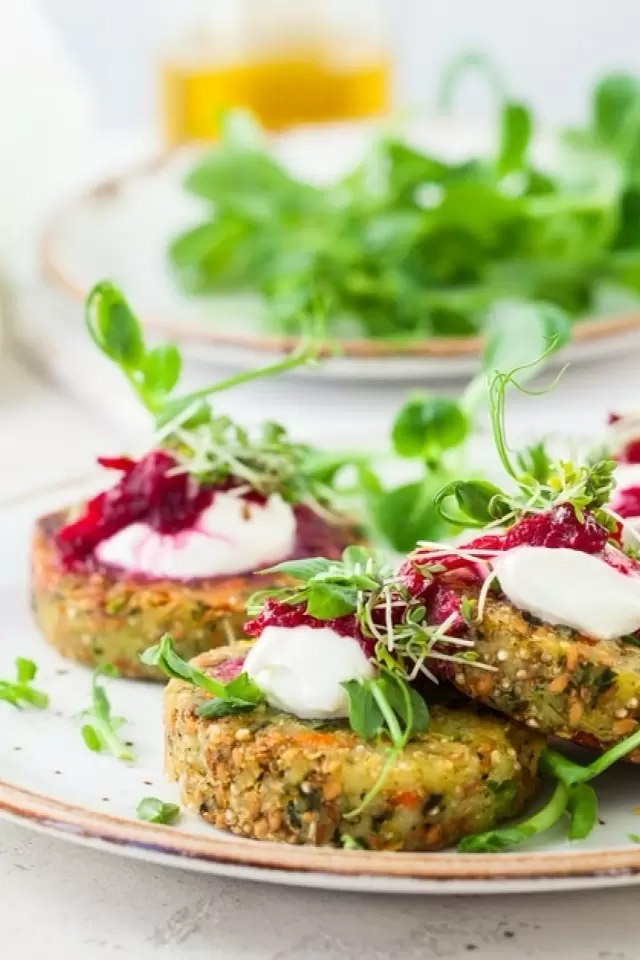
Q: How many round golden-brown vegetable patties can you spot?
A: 3